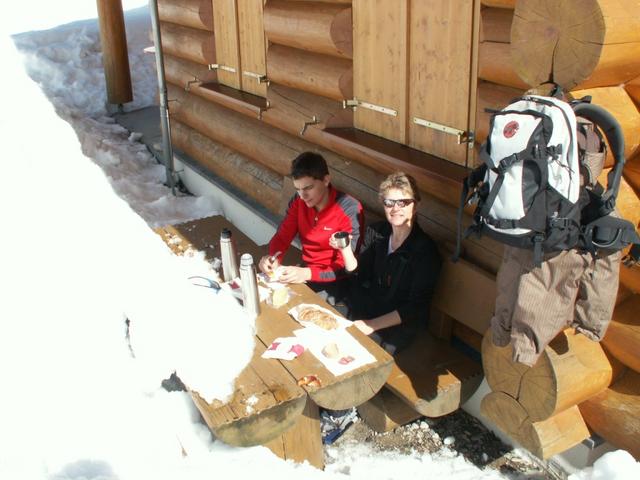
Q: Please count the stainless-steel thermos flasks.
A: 2